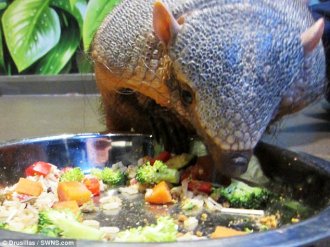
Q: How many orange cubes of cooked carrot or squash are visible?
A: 5